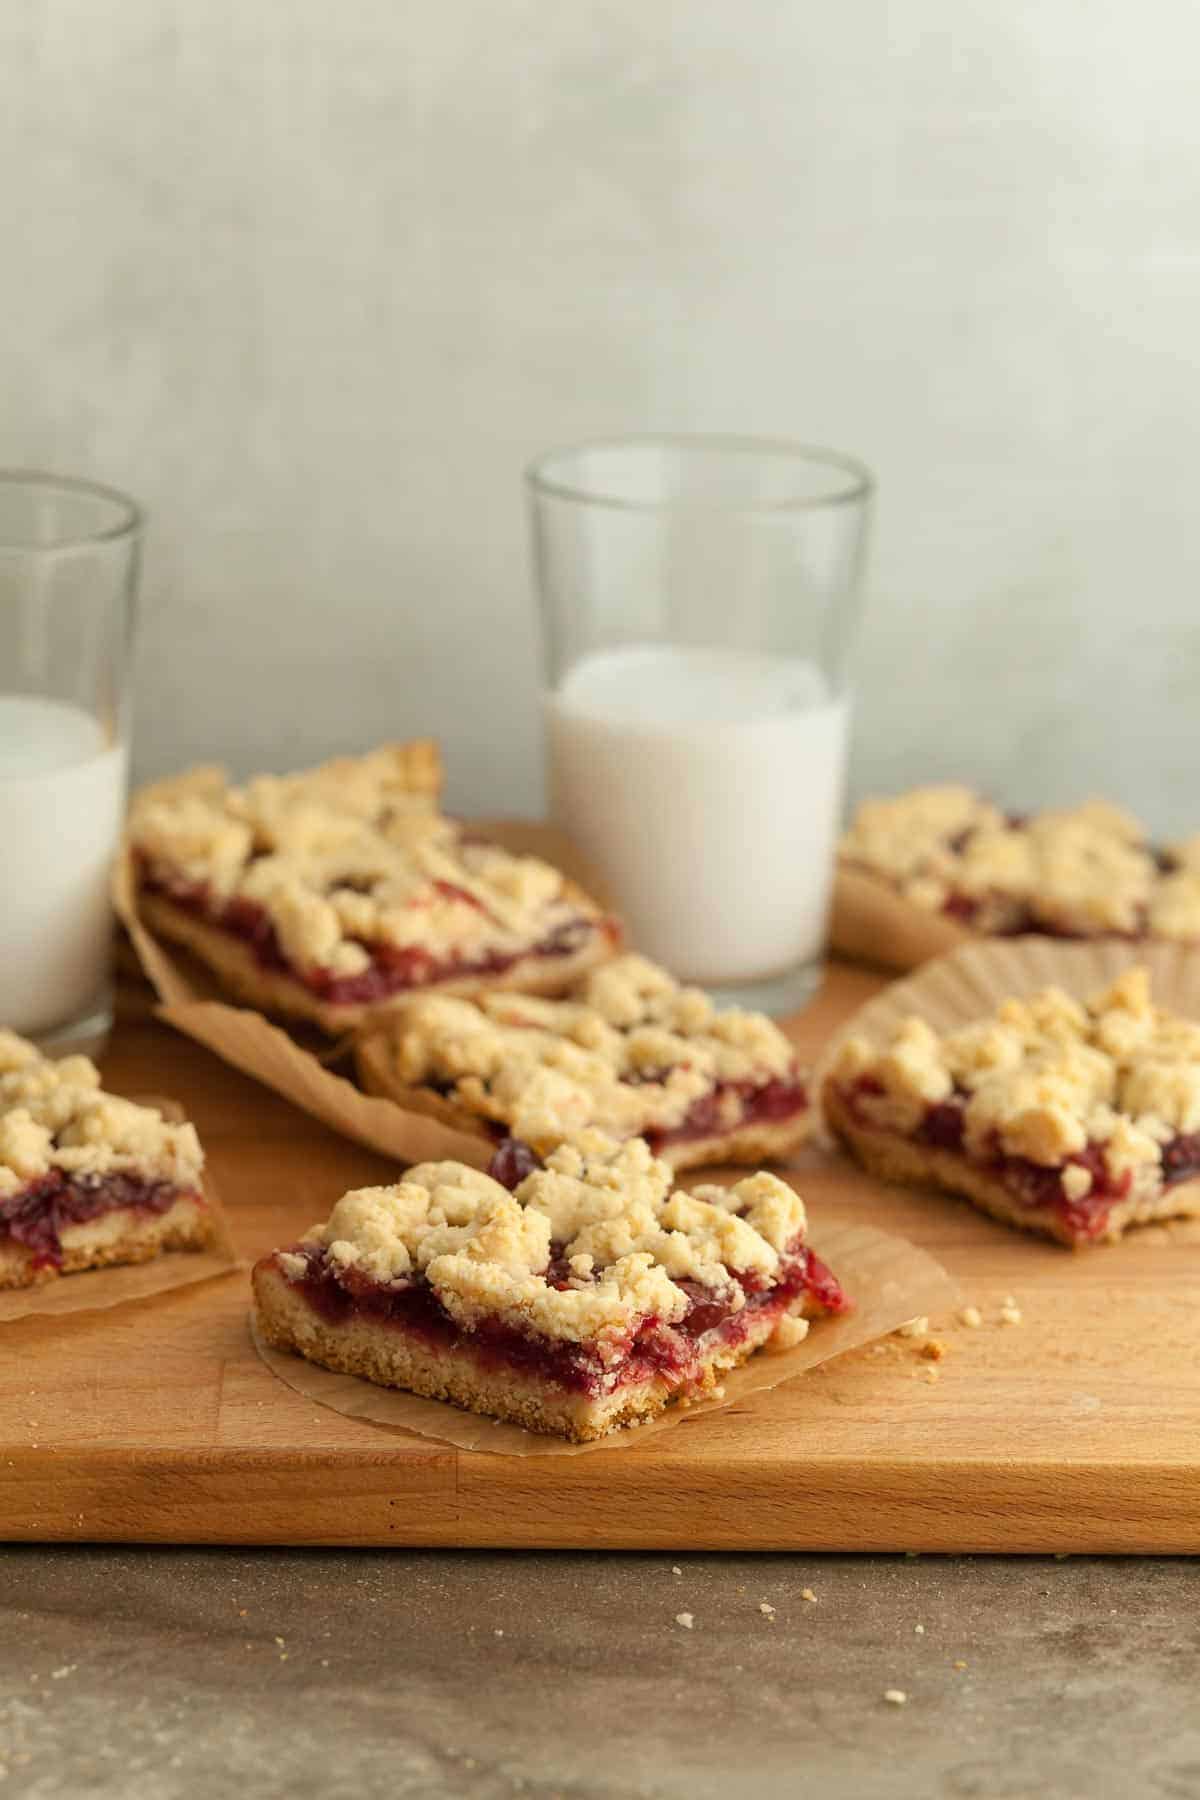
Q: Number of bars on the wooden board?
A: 6